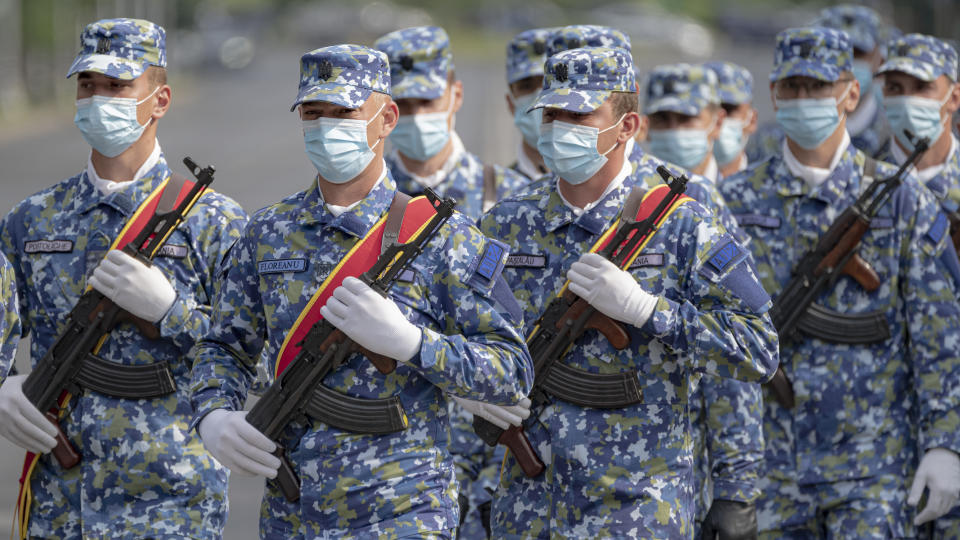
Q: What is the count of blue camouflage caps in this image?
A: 11